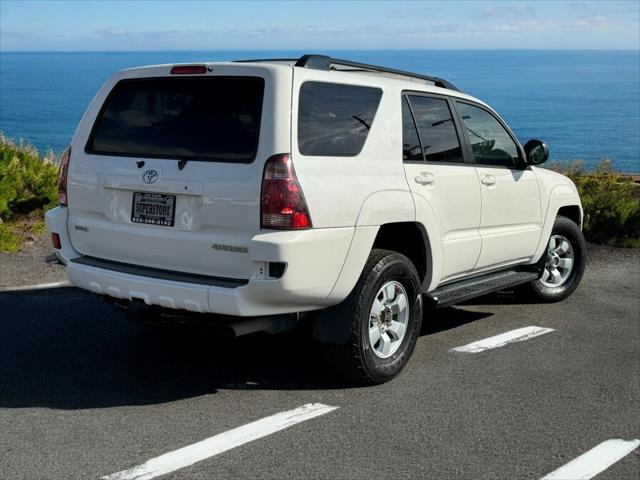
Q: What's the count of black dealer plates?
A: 1